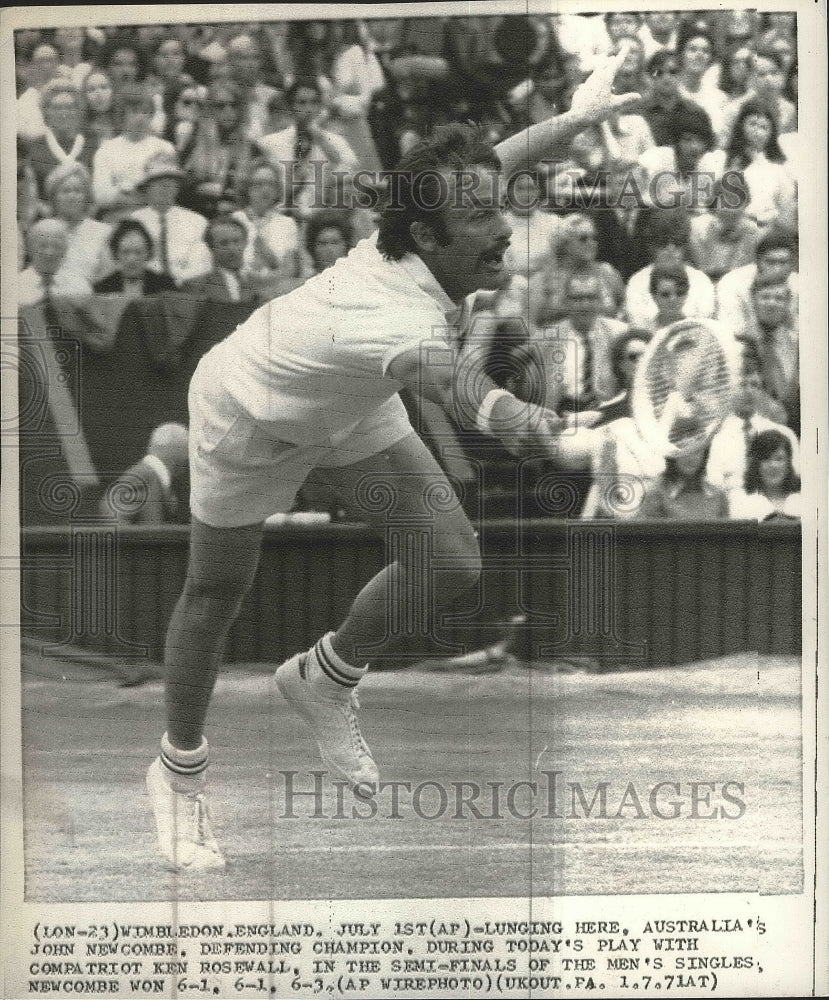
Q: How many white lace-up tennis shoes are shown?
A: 2